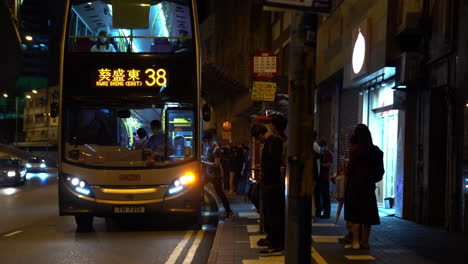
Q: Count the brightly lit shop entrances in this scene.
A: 1